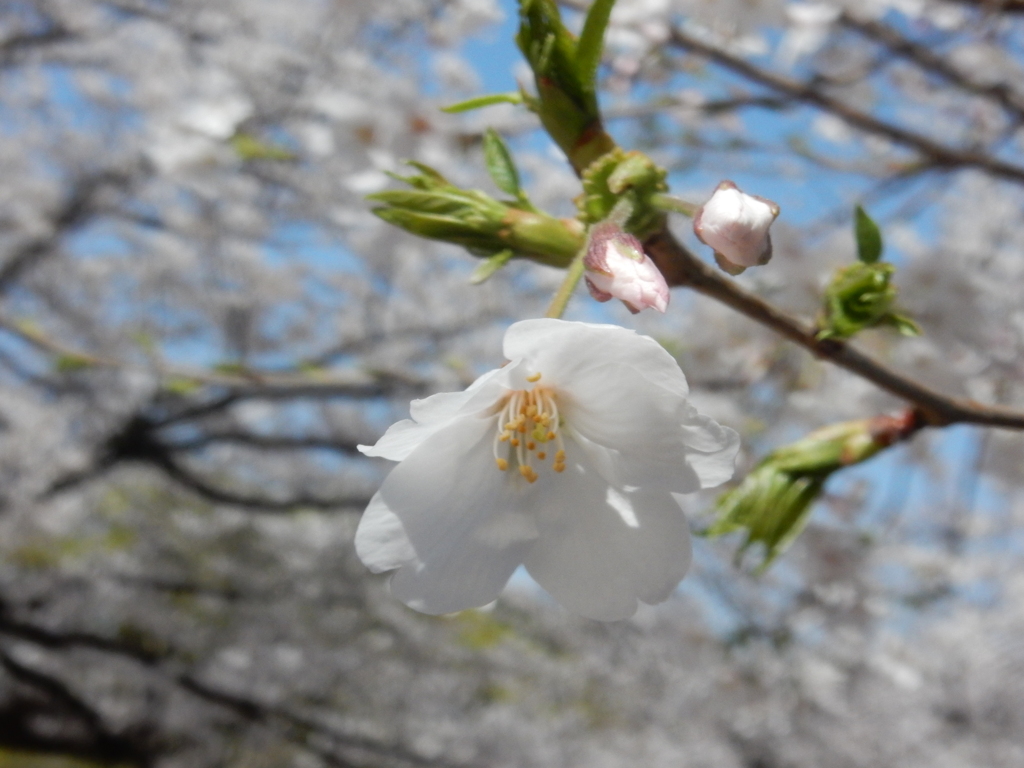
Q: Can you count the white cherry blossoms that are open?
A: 1